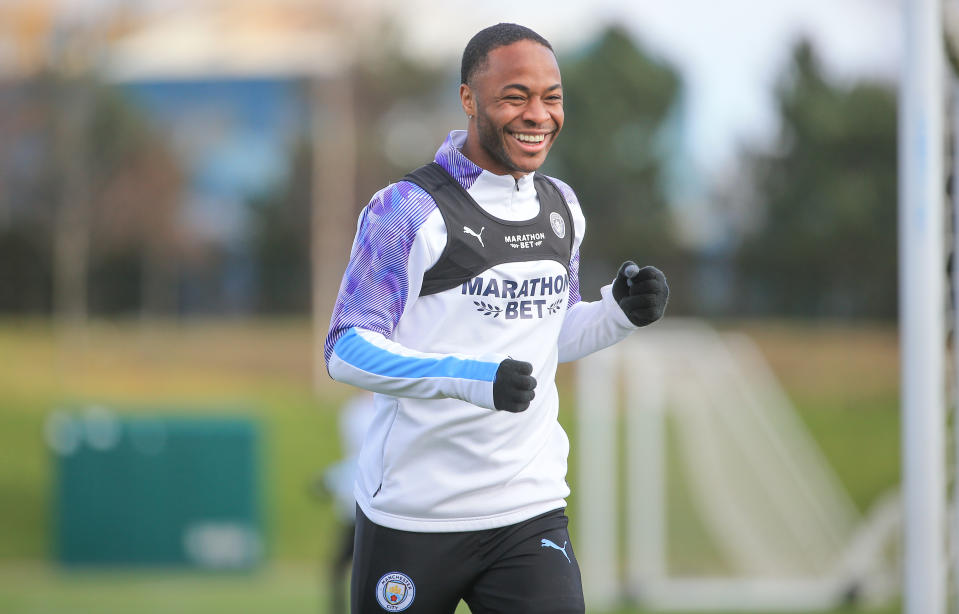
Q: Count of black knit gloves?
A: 2